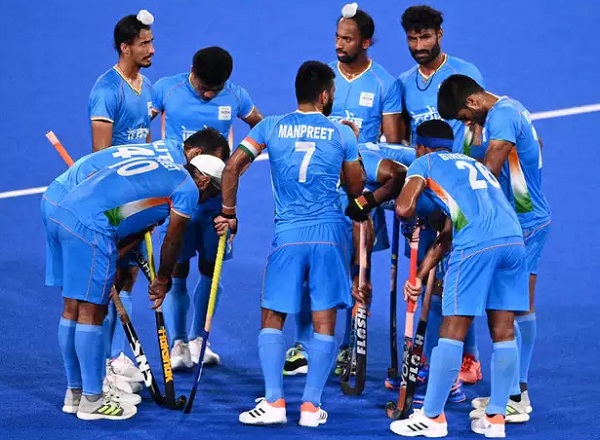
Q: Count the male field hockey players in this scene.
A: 10